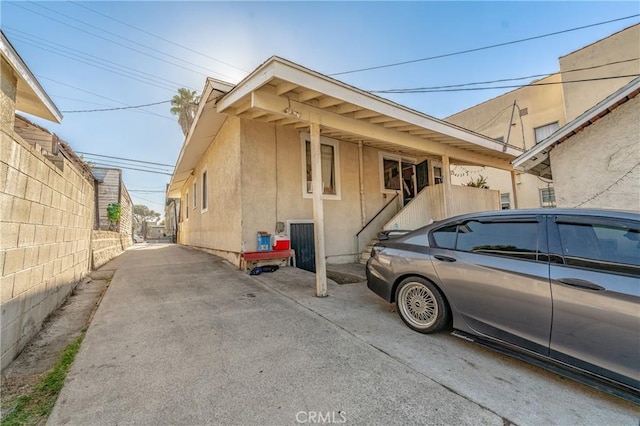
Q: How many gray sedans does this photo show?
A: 1